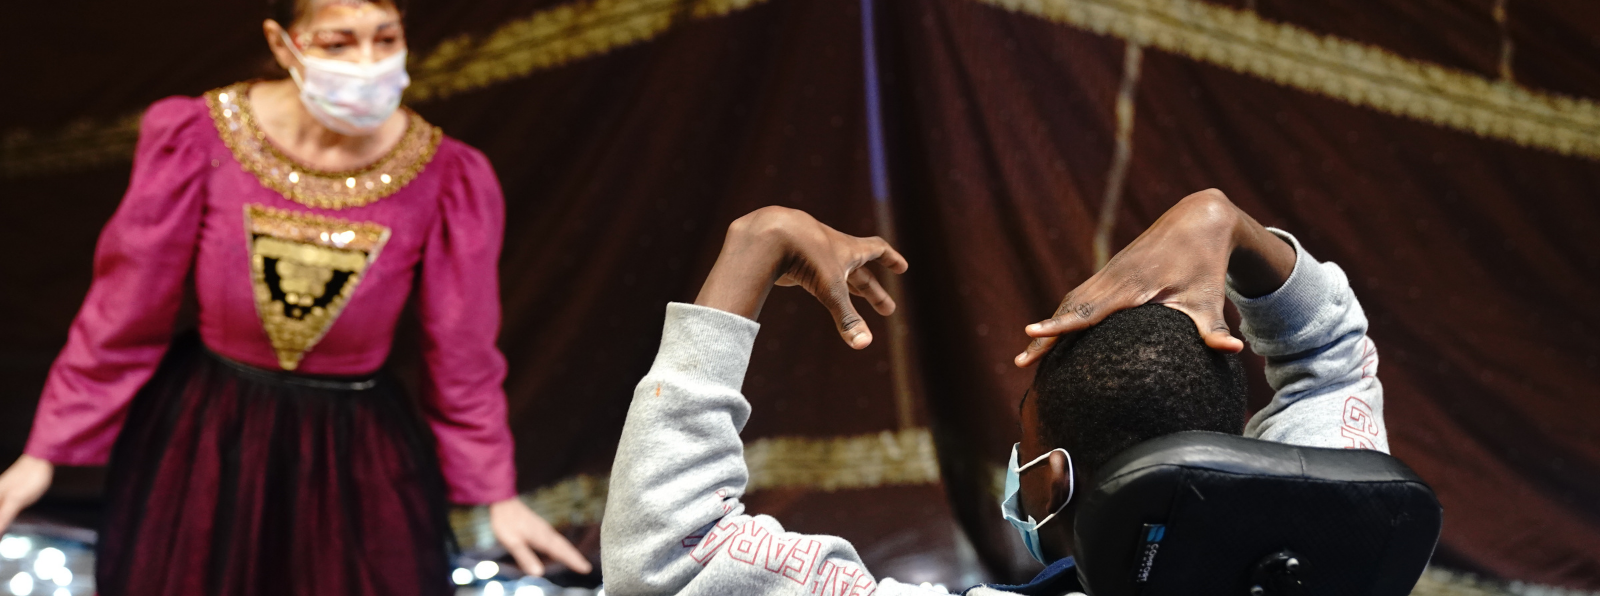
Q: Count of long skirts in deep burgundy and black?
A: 1